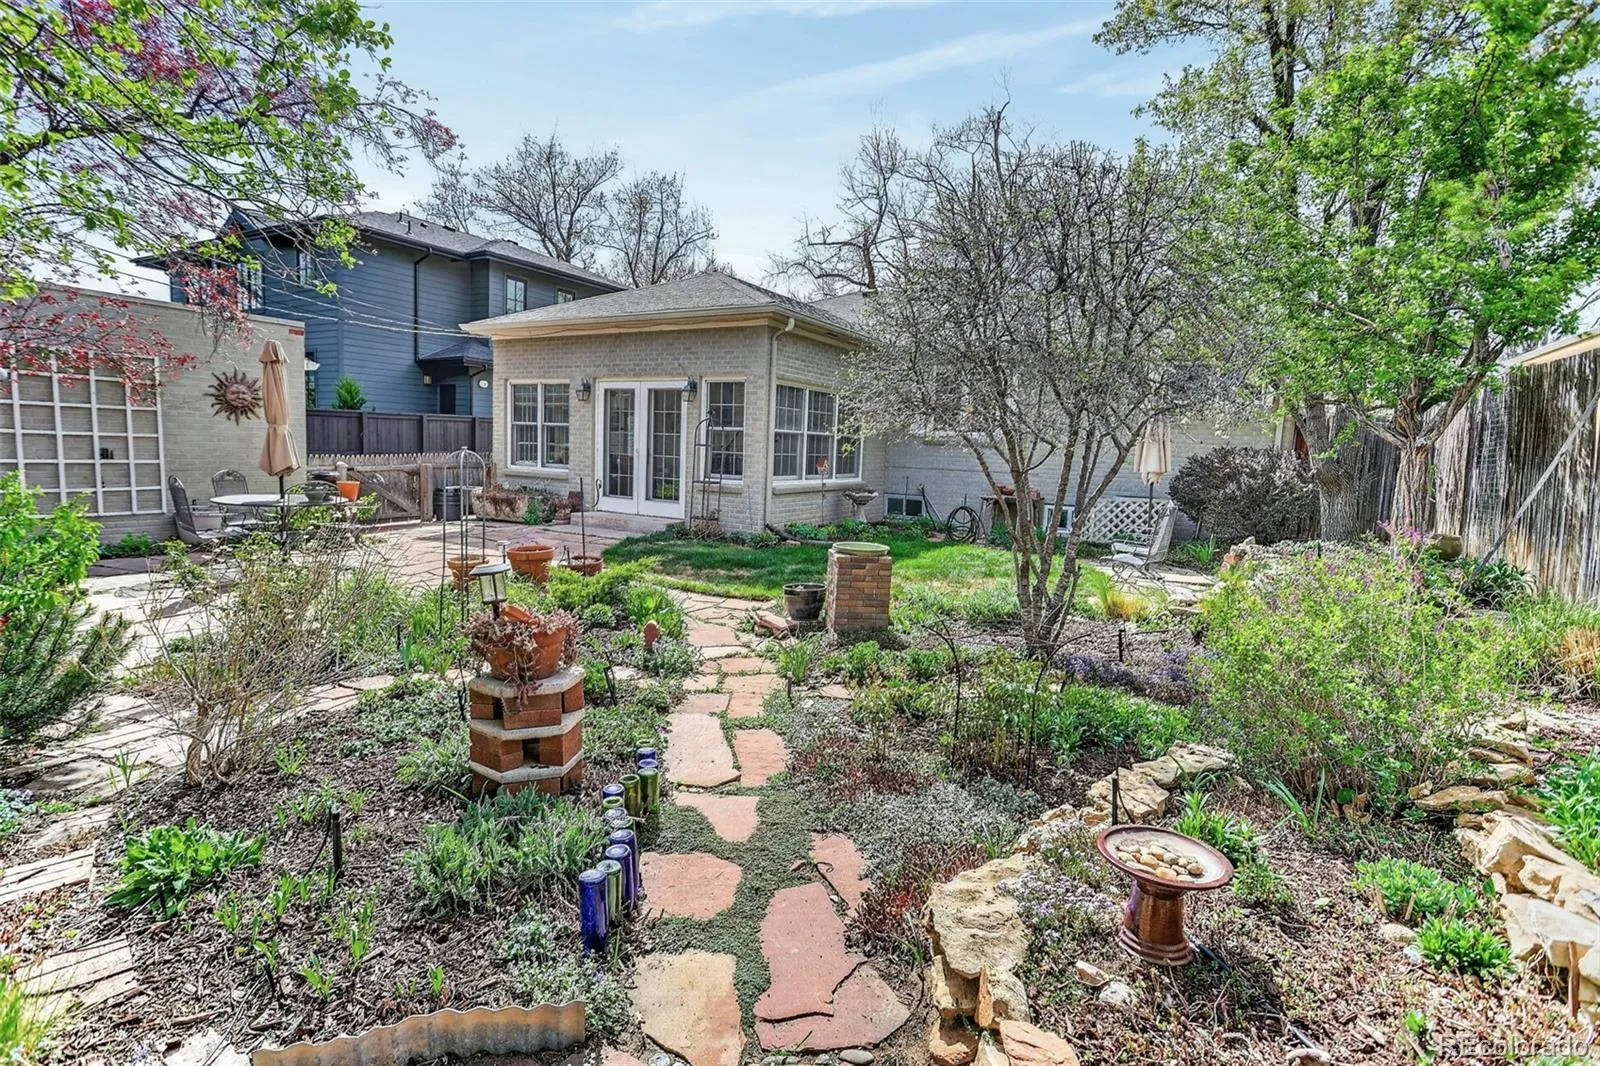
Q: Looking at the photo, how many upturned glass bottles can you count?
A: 13